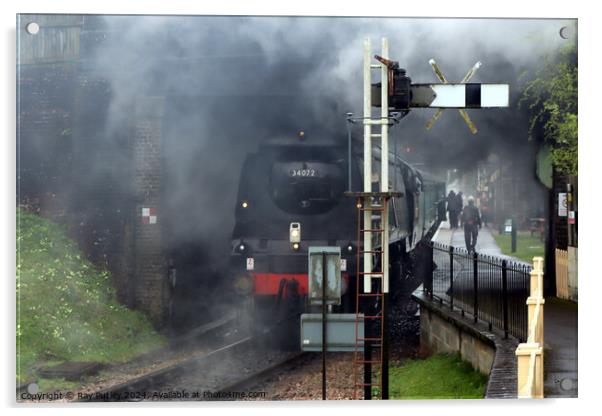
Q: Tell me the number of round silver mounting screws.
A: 4